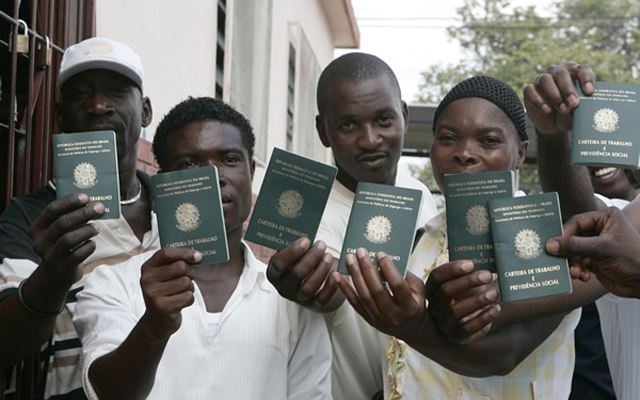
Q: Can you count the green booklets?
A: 7